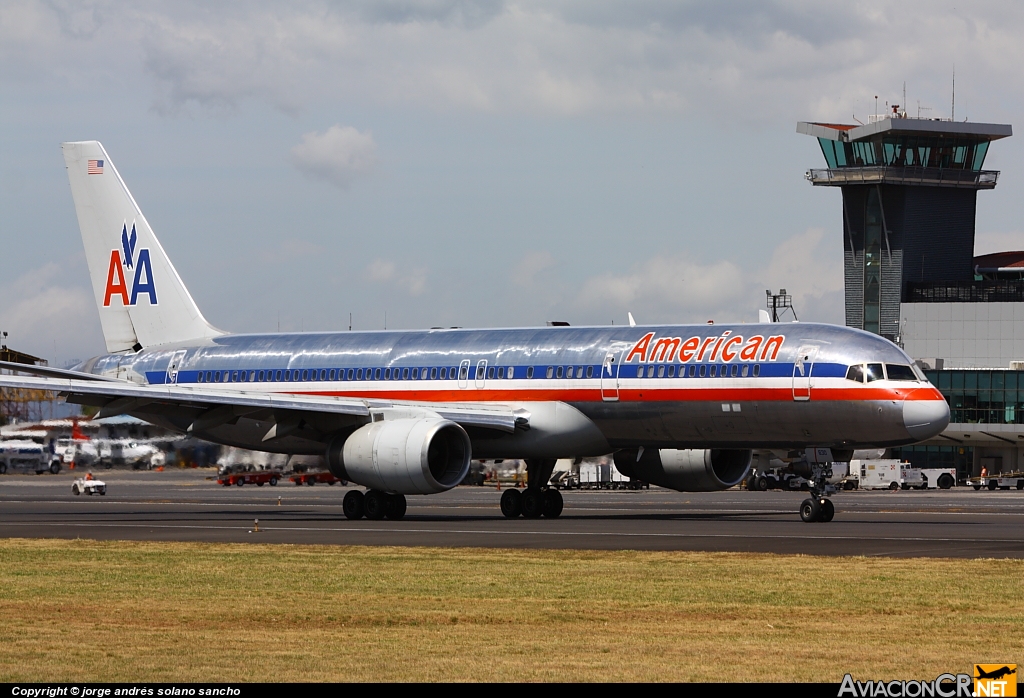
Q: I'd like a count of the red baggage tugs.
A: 2